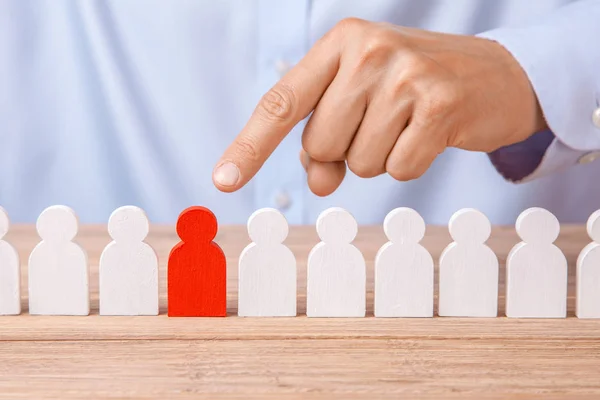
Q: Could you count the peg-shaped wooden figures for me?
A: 10